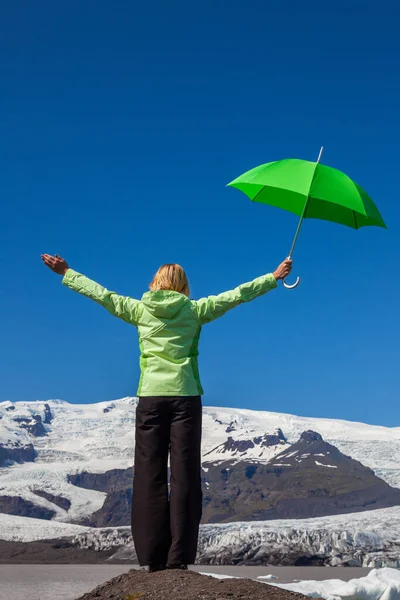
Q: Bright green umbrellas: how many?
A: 1